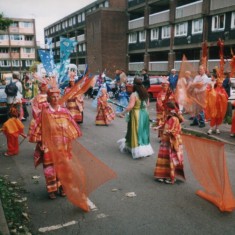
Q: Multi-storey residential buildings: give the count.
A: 2